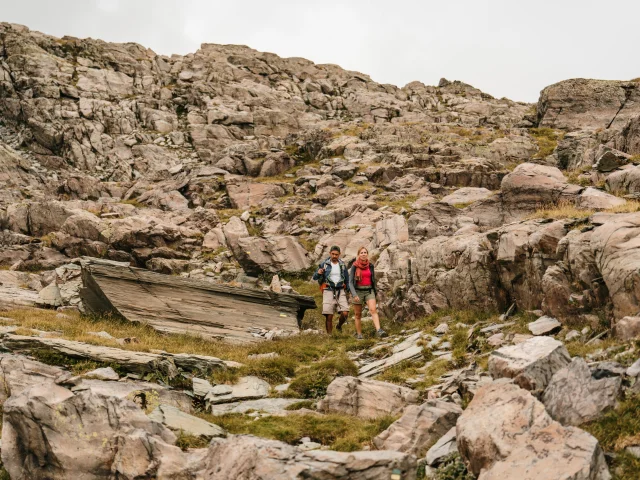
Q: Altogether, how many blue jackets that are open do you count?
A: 1